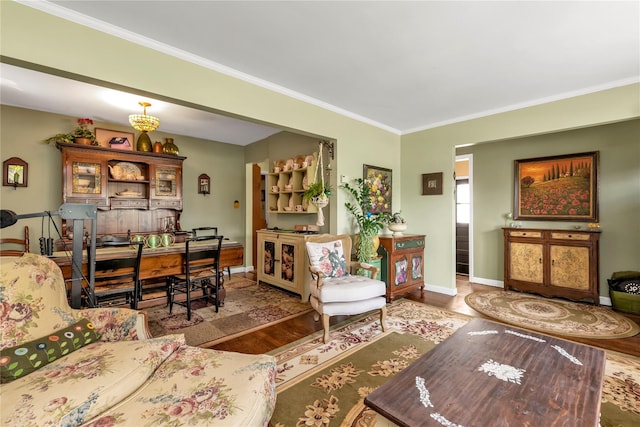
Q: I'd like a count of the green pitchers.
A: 3